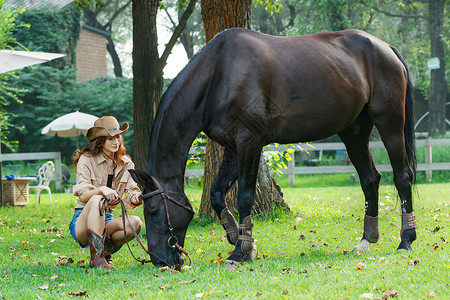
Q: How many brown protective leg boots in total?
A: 4